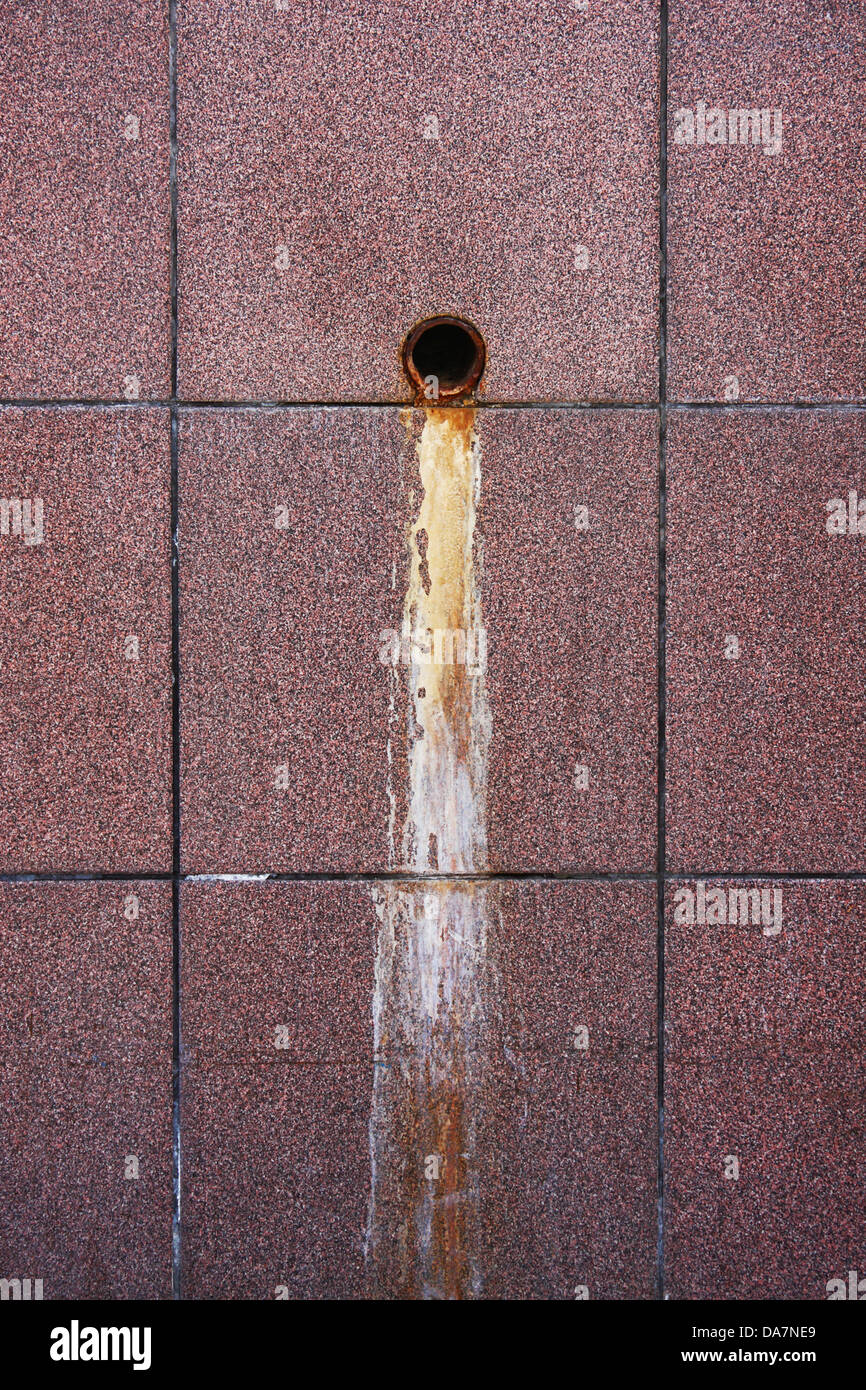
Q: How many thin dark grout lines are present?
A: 4